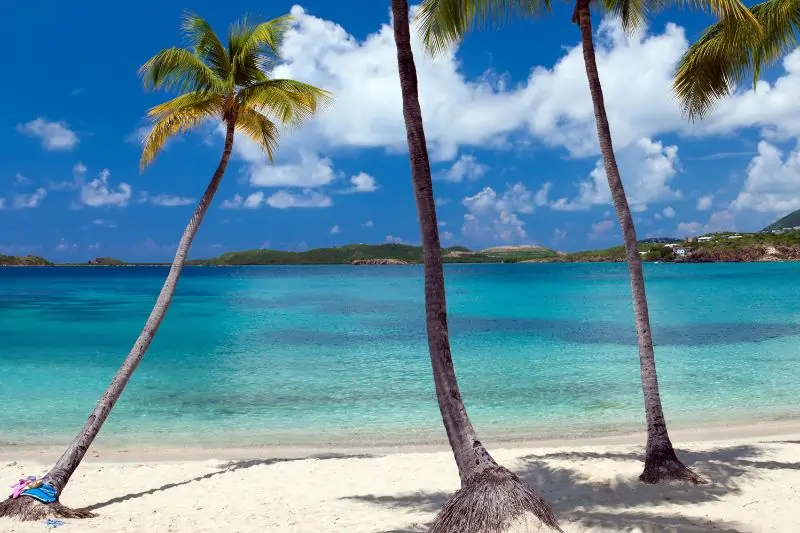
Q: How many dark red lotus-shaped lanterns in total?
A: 0